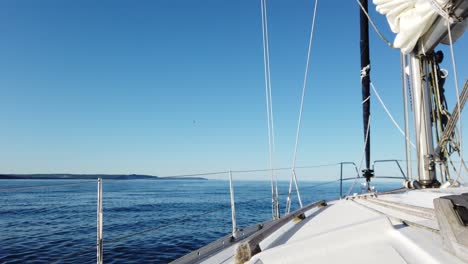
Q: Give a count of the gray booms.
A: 1